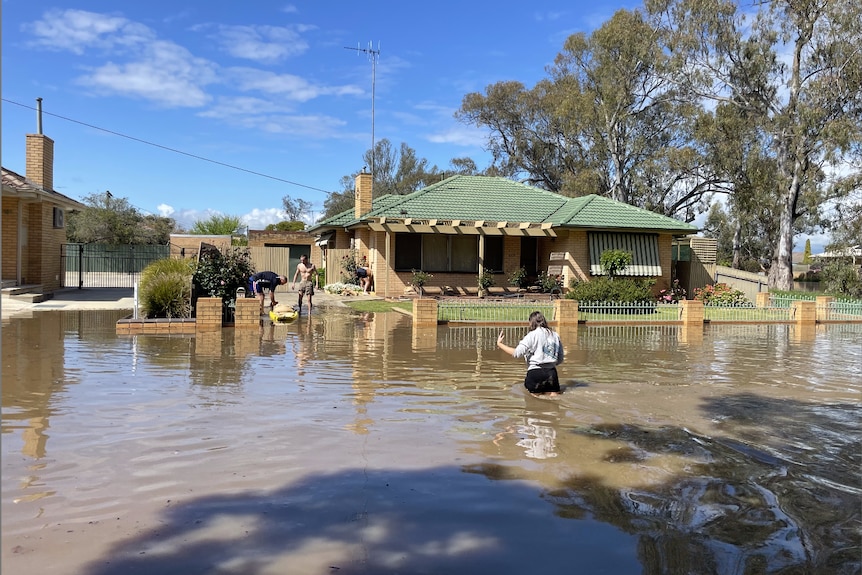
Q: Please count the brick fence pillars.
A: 8